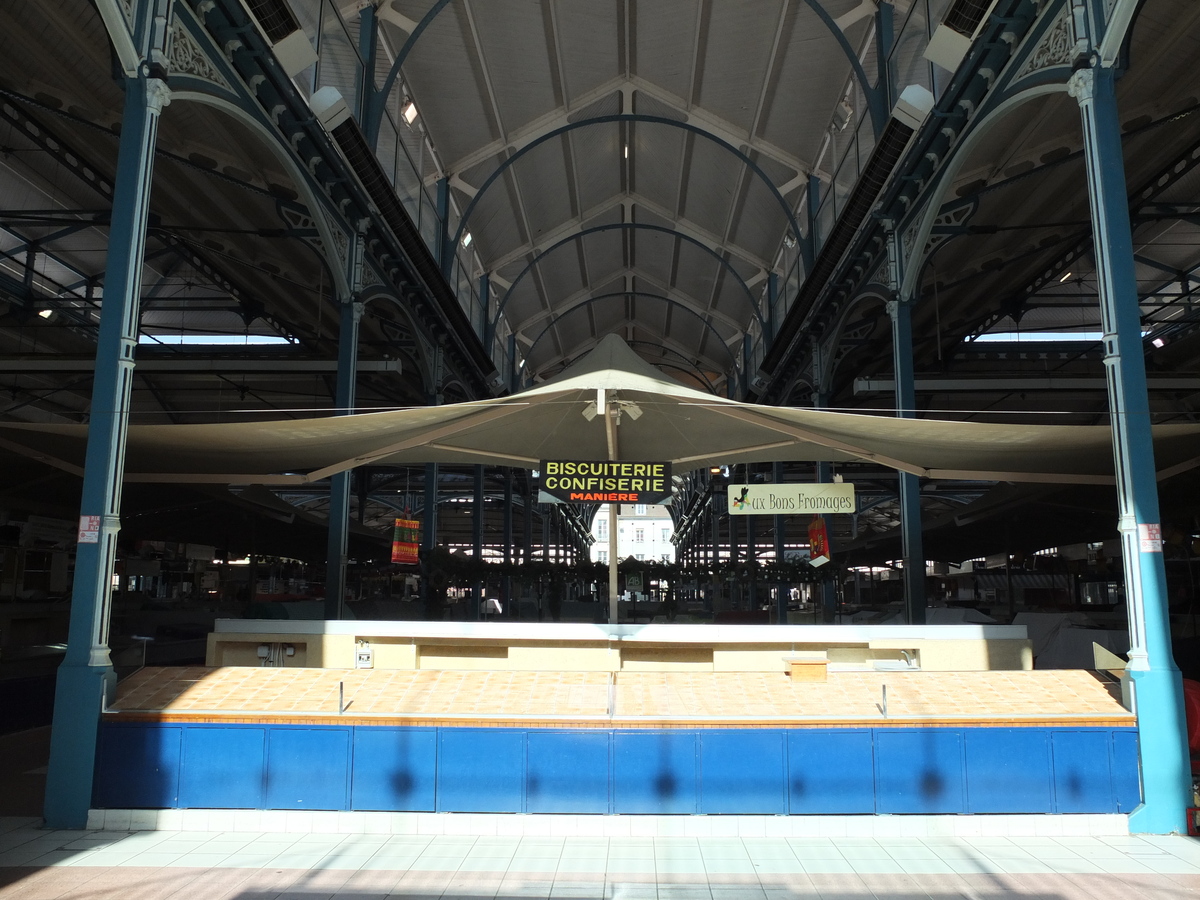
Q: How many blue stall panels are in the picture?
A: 13